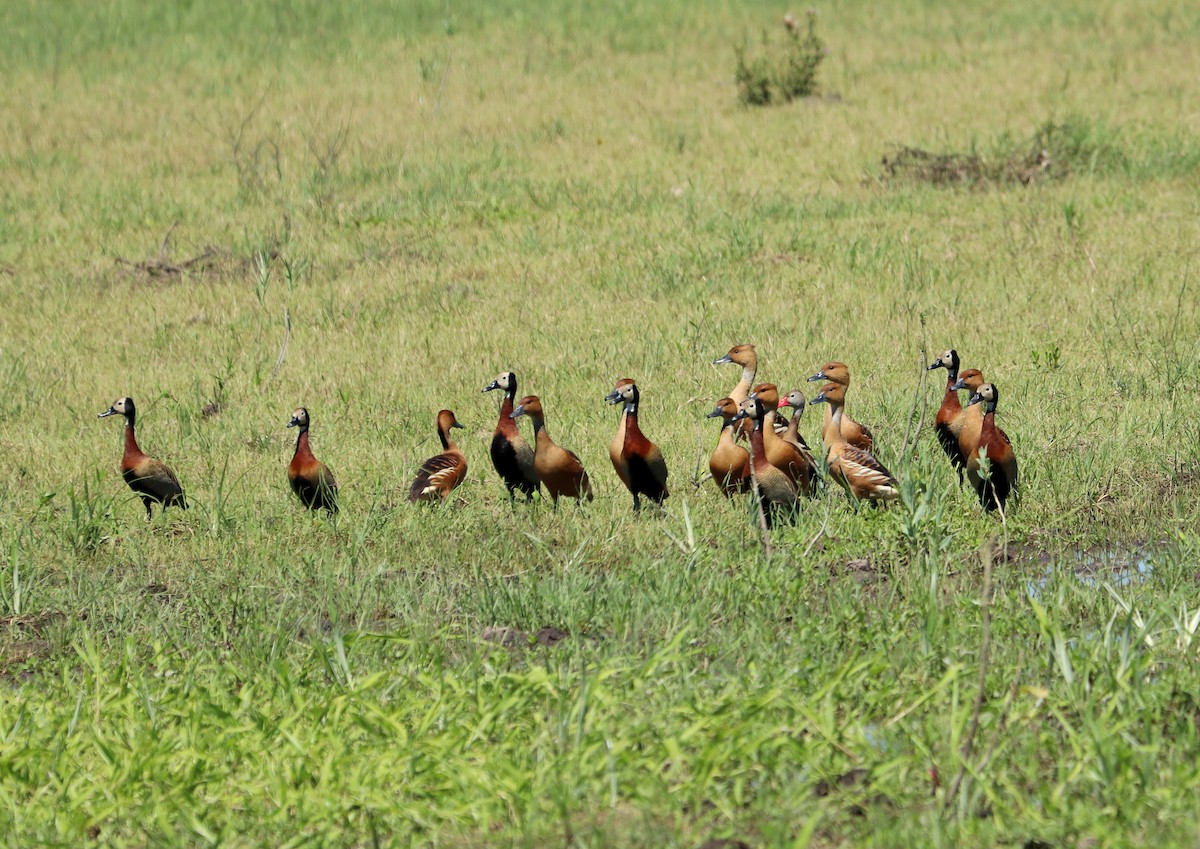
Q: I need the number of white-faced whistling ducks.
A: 7